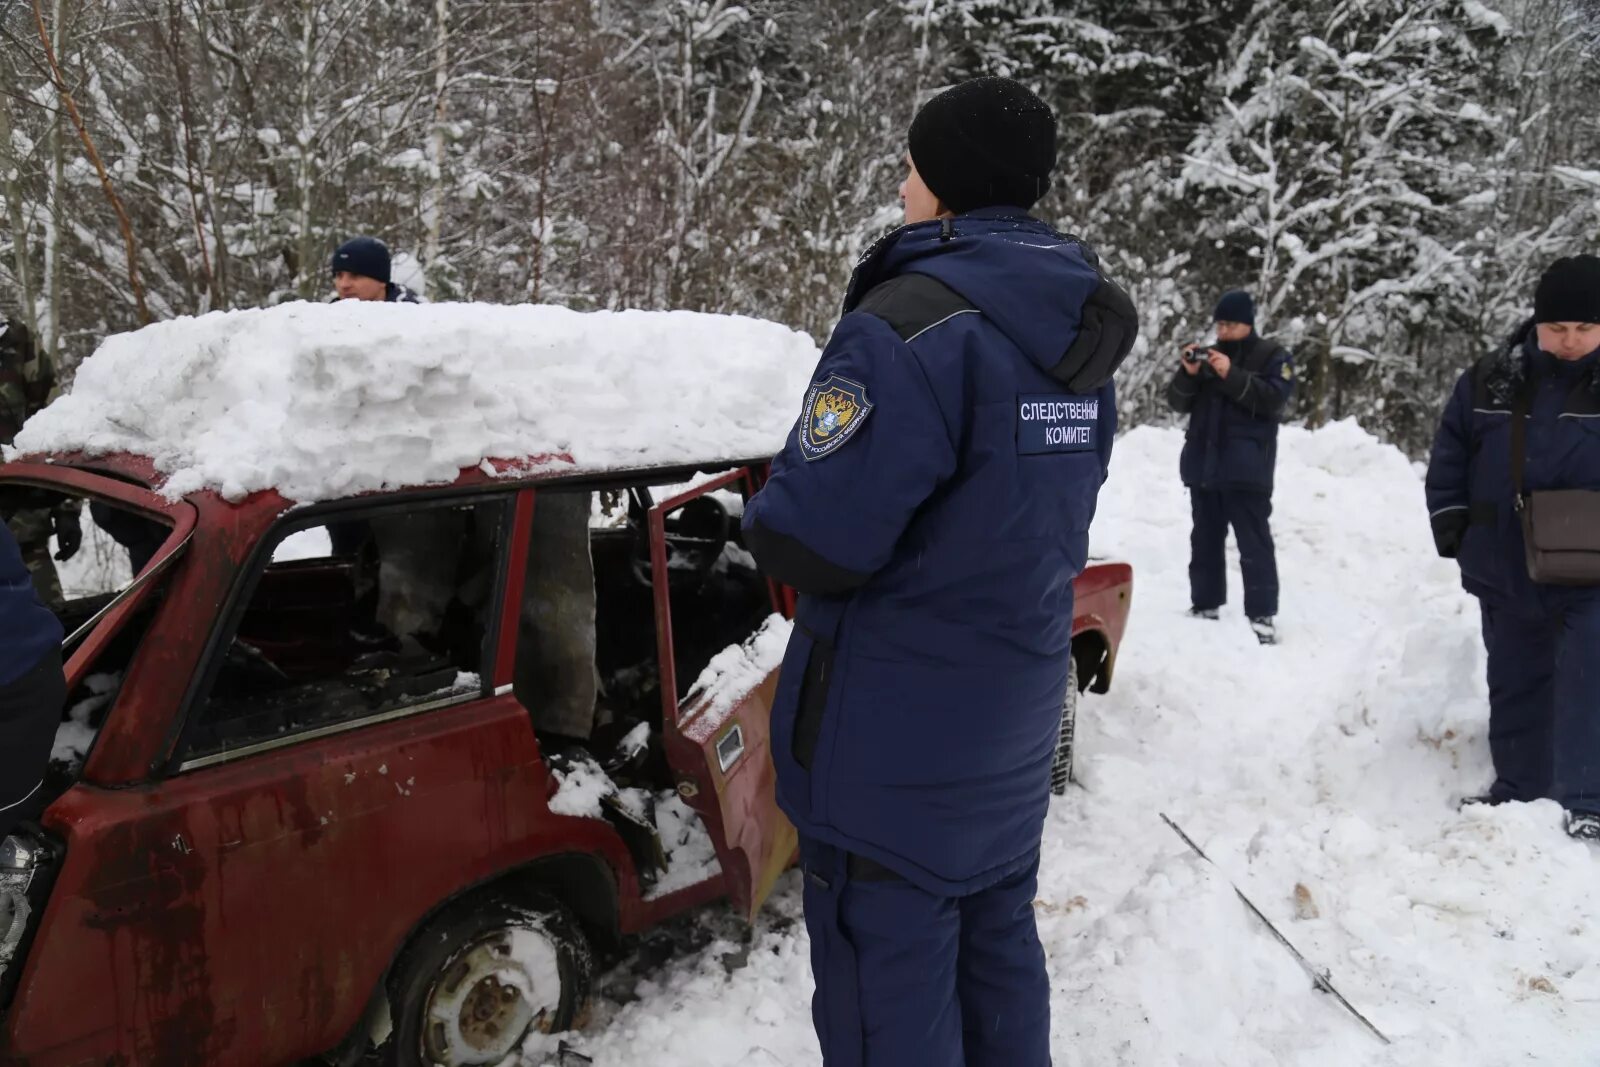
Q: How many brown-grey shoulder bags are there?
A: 1